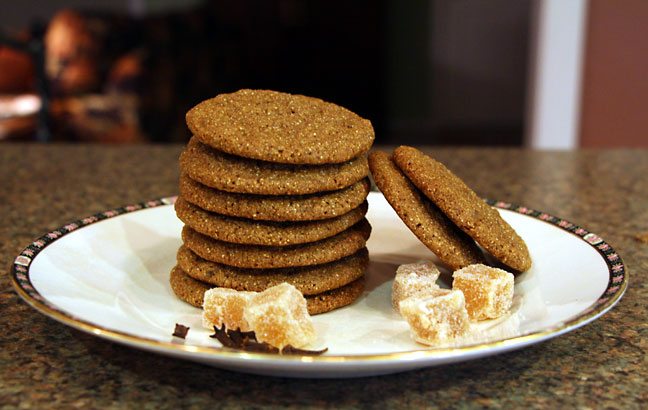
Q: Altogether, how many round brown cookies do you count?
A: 9